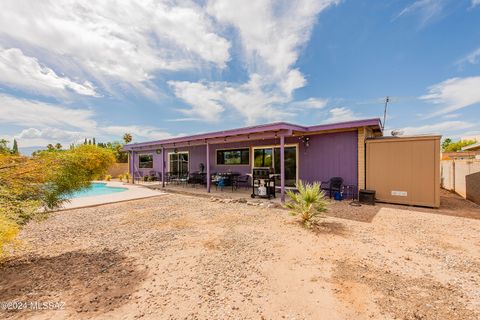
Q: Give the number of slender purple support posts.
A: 4